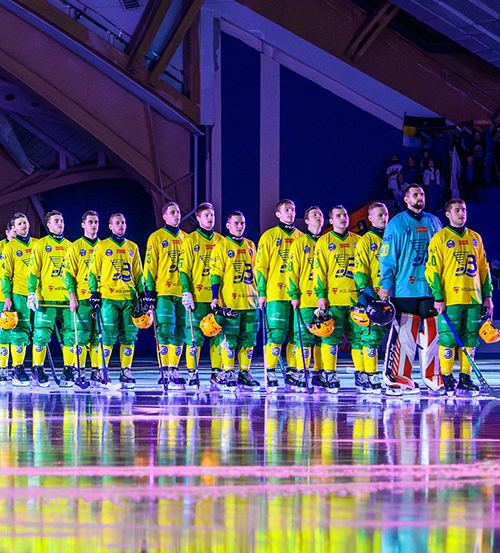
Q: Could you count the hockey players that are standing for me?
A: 14